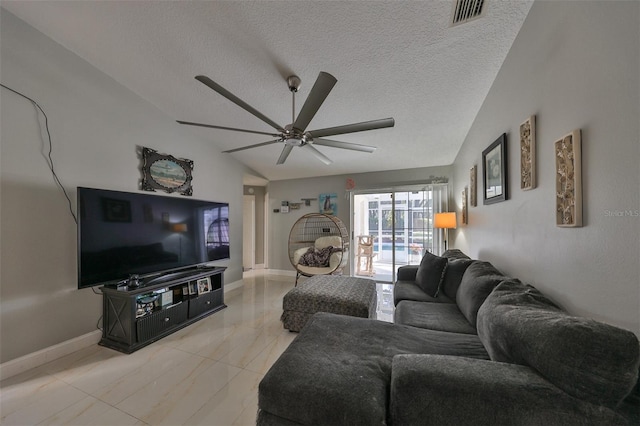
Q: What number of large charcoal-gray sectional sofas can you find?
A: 1